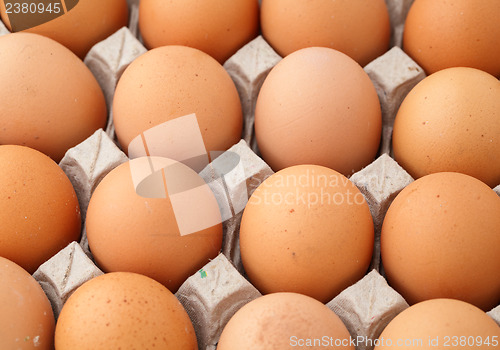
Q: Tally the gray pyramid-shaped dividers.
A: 9